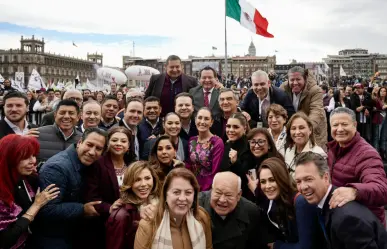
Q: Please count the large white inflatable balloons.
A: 2